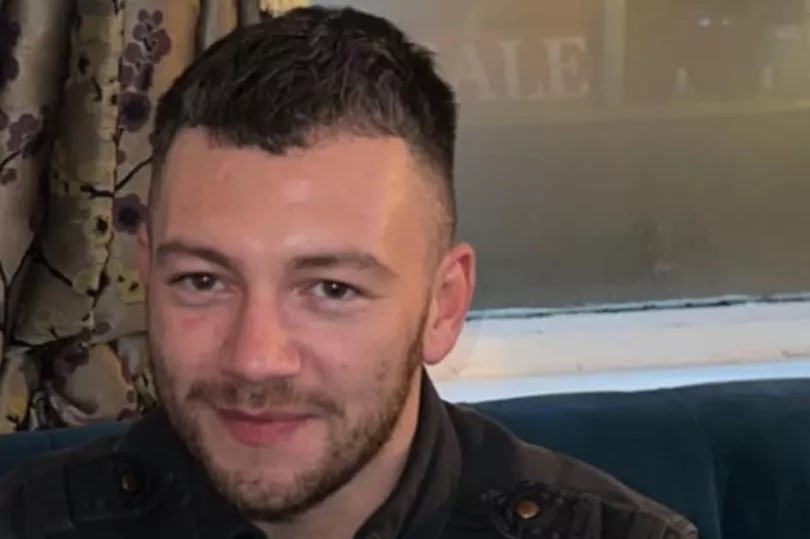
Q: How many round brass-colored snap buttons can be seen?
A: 2